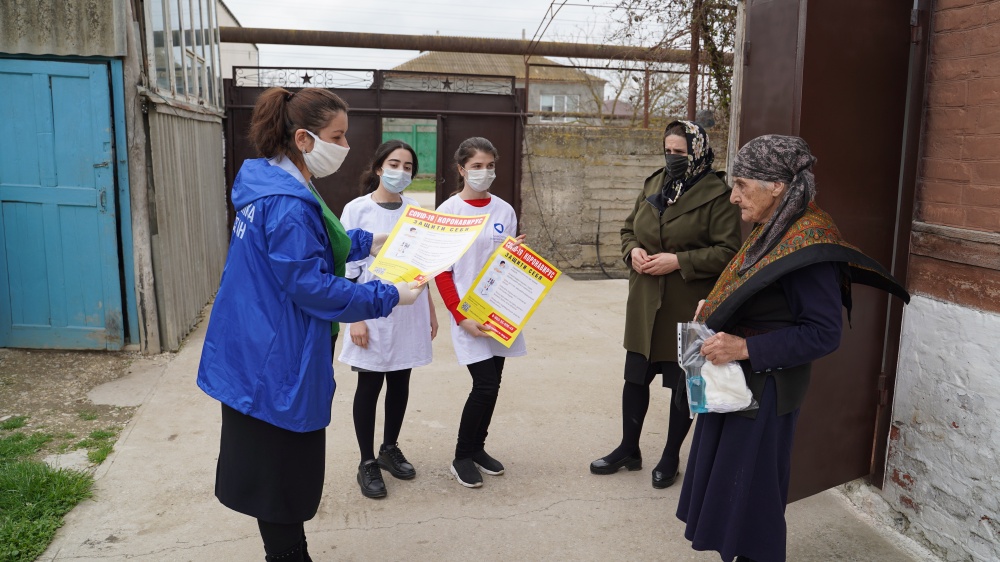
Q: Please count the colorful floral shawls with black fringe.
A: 1